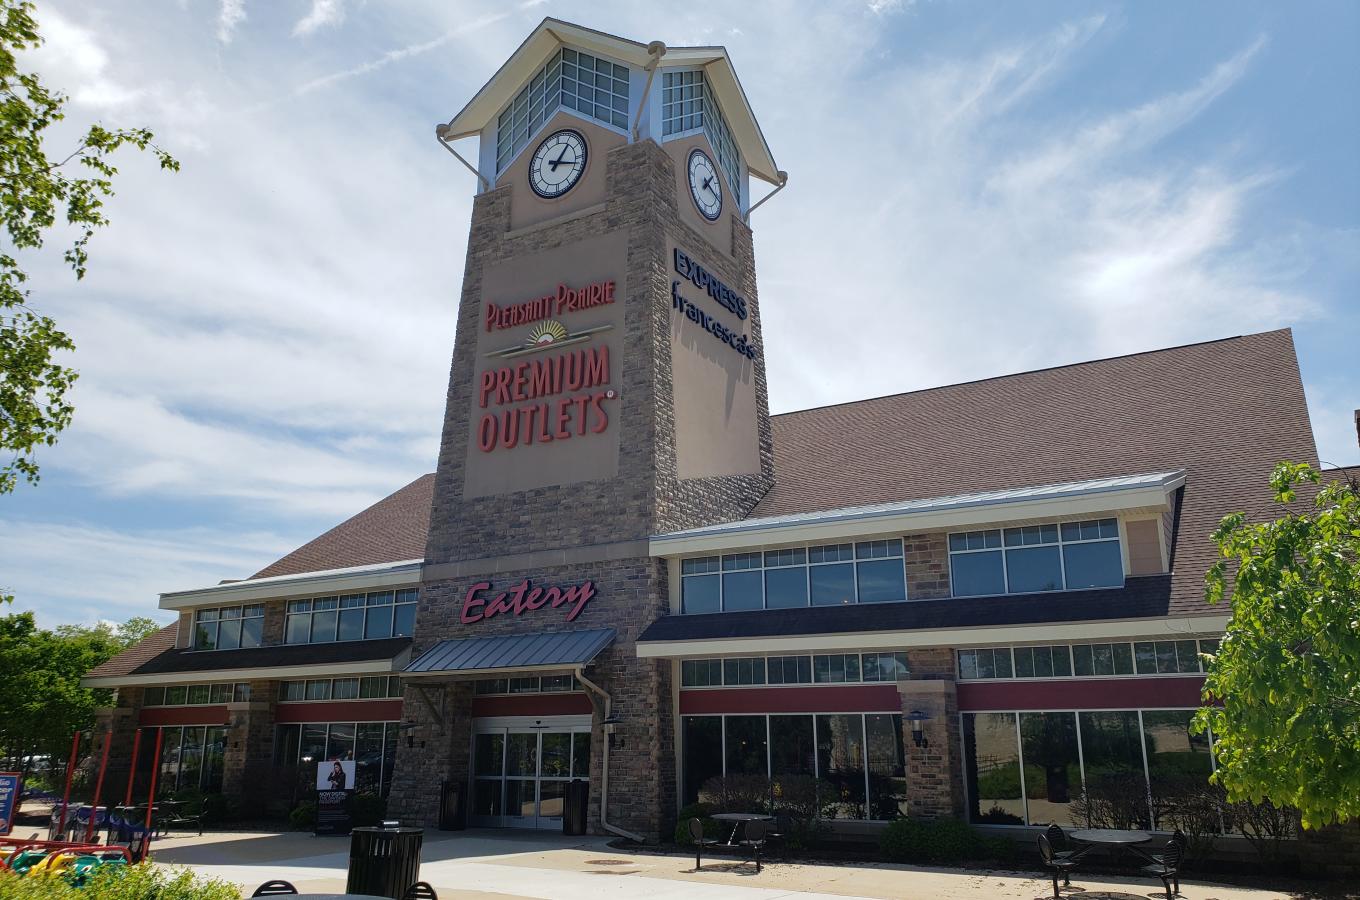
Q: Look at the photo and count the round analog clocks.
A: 2